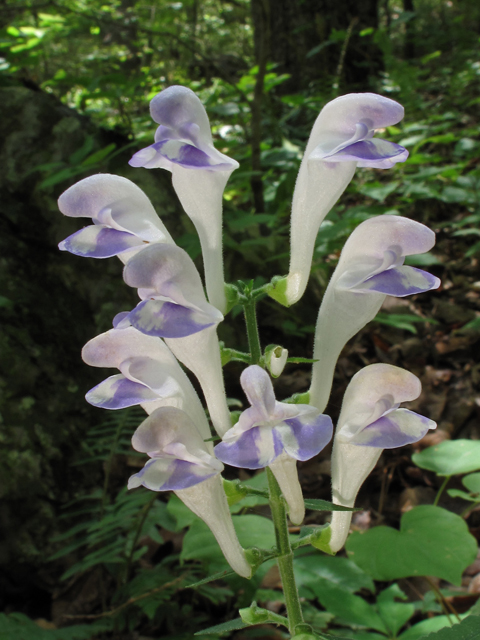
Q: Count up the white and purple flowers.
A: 9